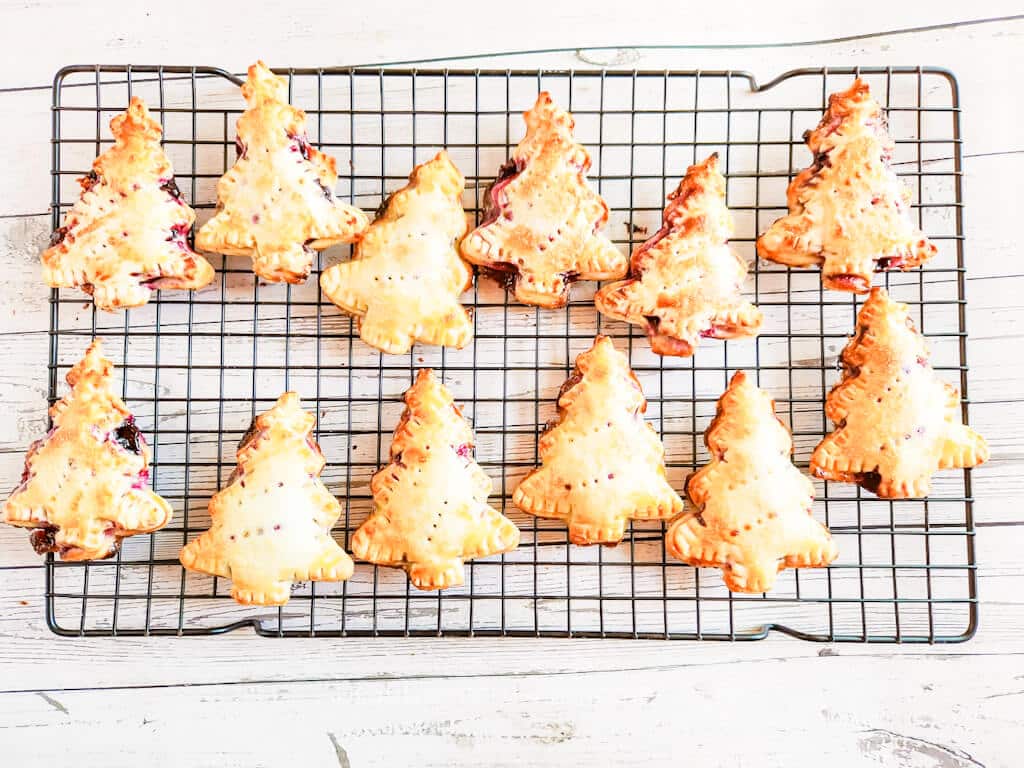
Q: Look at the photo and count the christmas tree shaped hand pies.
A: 12